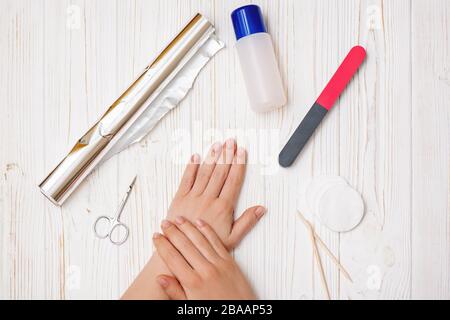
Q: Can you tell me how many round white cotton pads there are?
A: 3